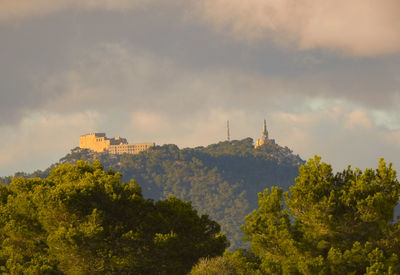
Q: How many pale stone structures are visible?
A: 2